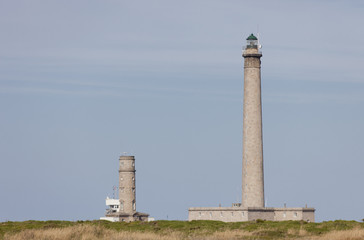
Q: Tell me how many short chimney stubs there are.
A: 3